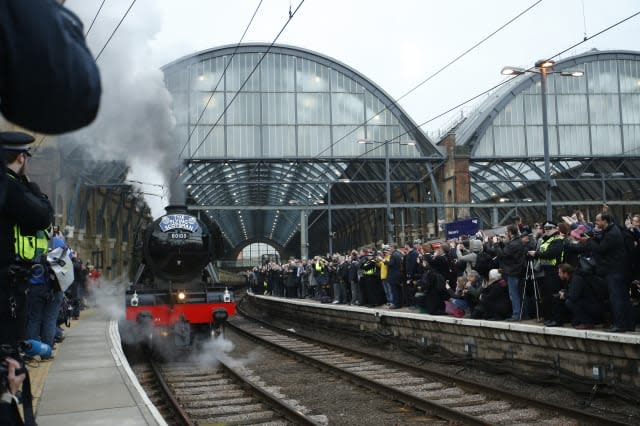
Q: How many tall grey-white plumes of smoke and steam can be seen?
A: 1